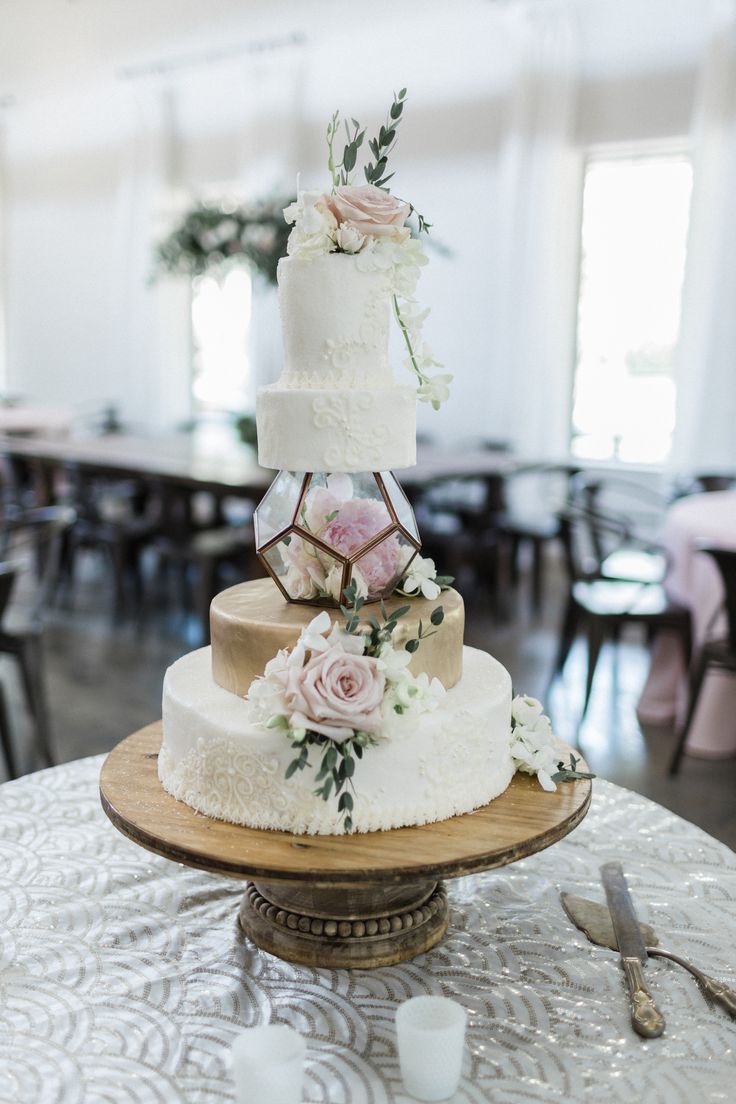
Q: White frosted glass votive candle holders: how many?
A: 2